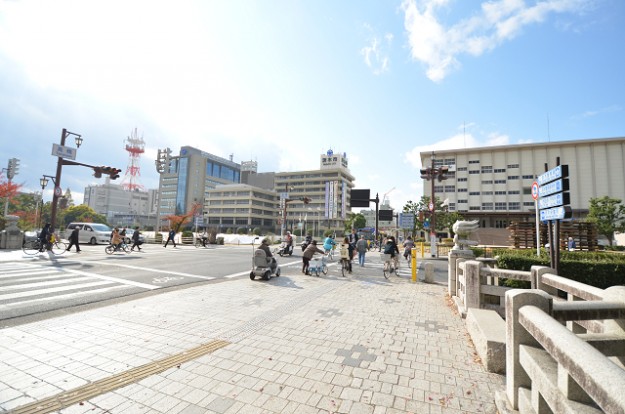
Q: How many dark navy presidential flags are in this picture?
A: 0